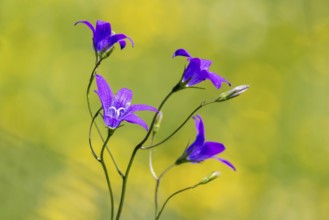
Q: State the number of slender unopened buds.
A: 3